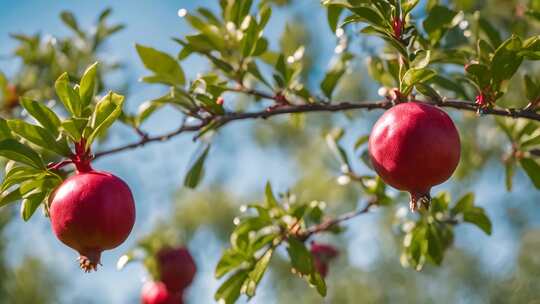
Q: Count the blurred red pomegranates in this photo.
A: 3